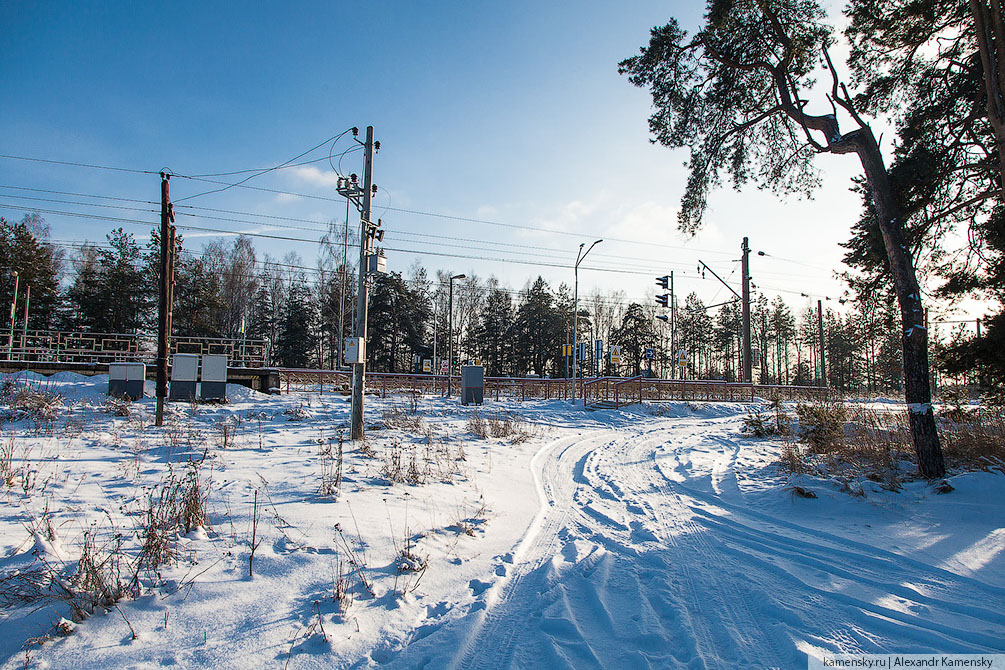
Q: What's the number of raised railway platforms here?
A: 1